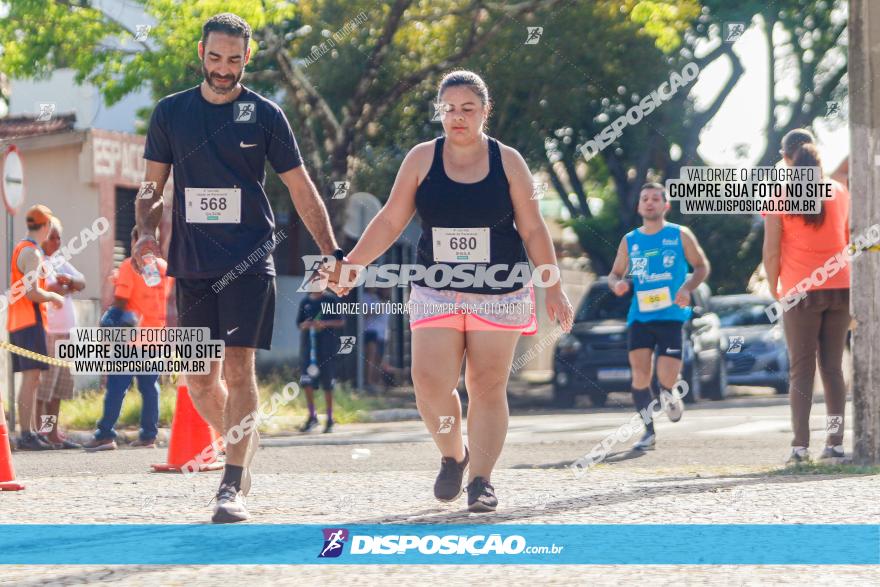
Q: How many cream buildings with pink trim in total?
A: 1